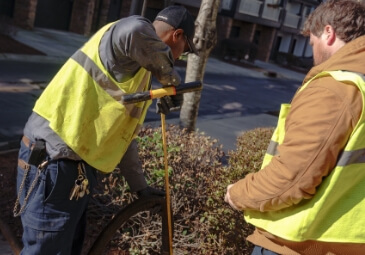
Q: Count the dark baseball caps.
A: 1